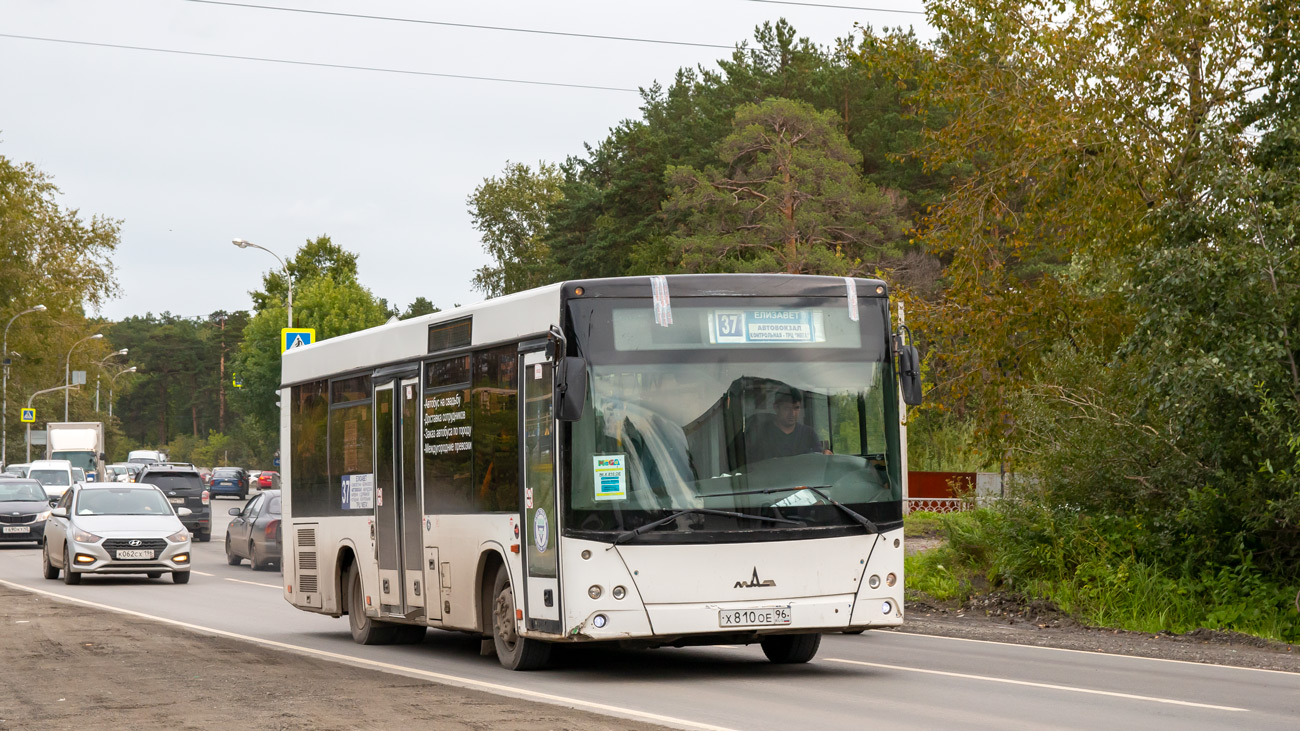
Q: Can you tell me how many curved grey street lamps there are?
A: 5